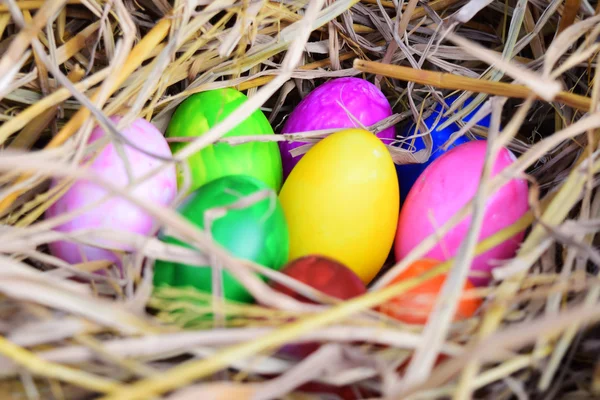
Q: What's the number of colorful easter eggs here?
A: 9